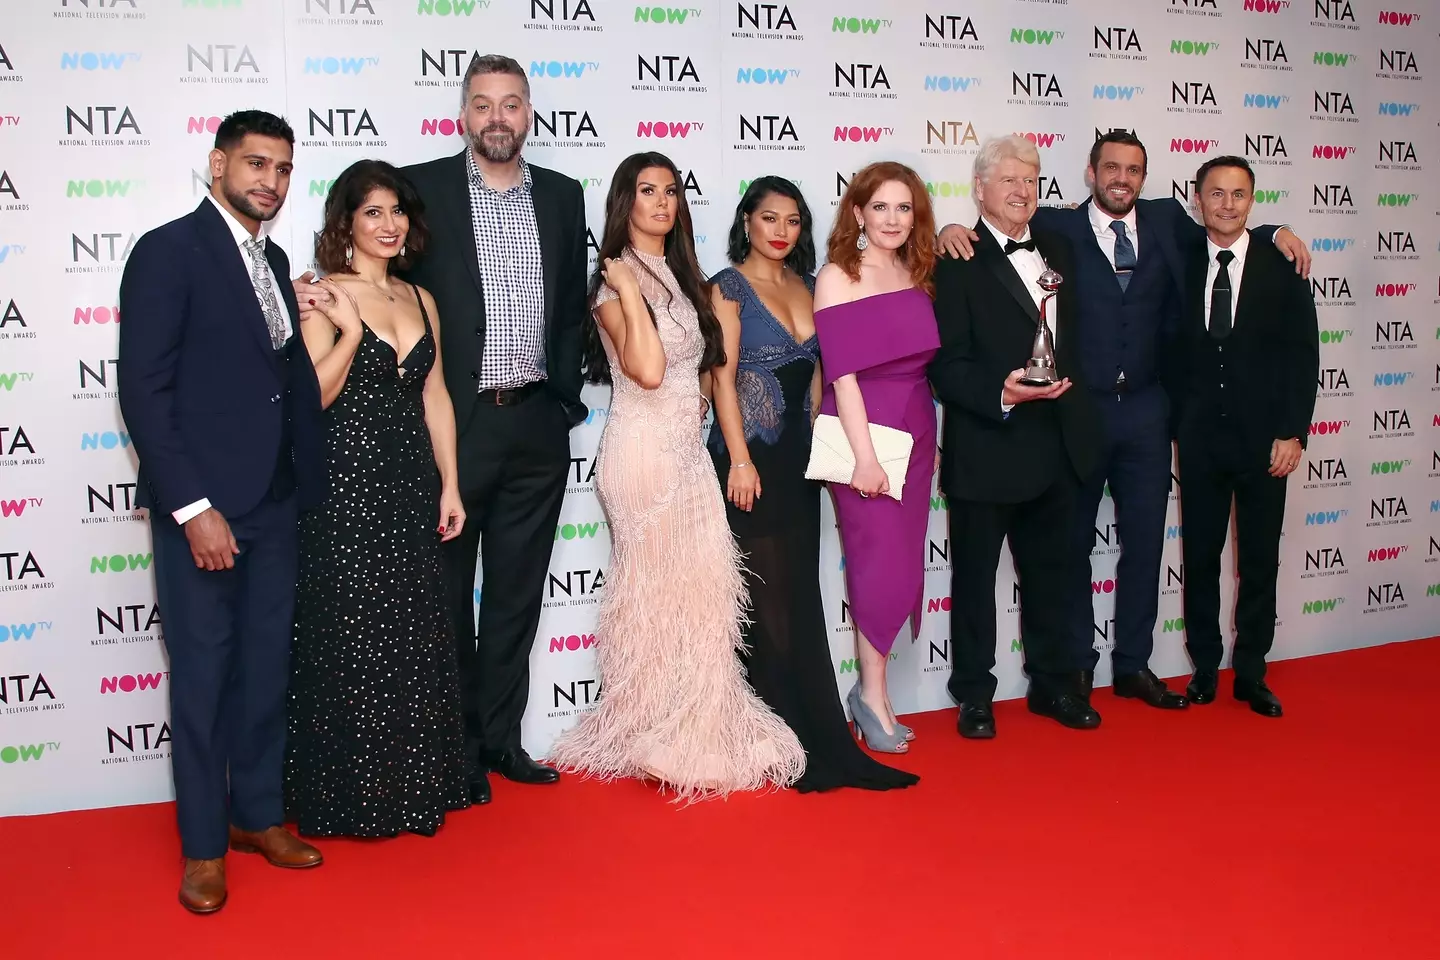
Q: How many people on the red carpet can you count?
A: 9